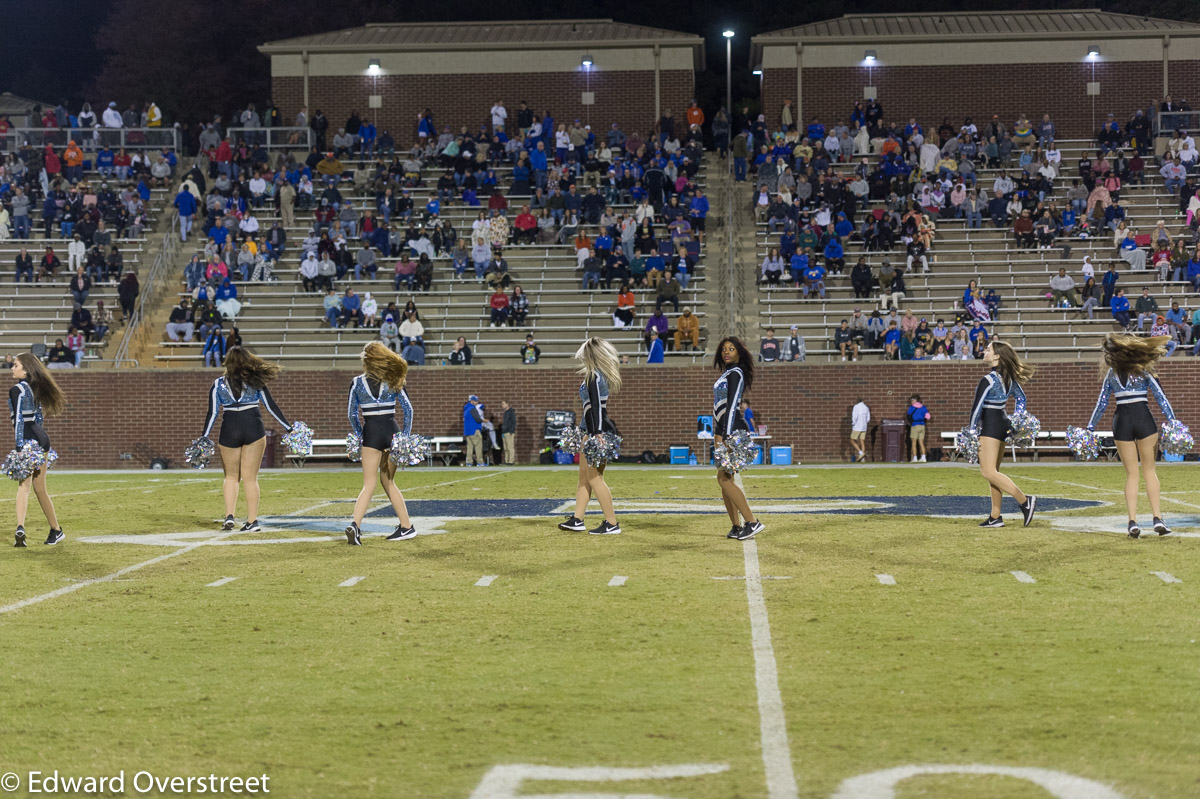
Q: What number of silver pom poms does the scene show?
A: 13